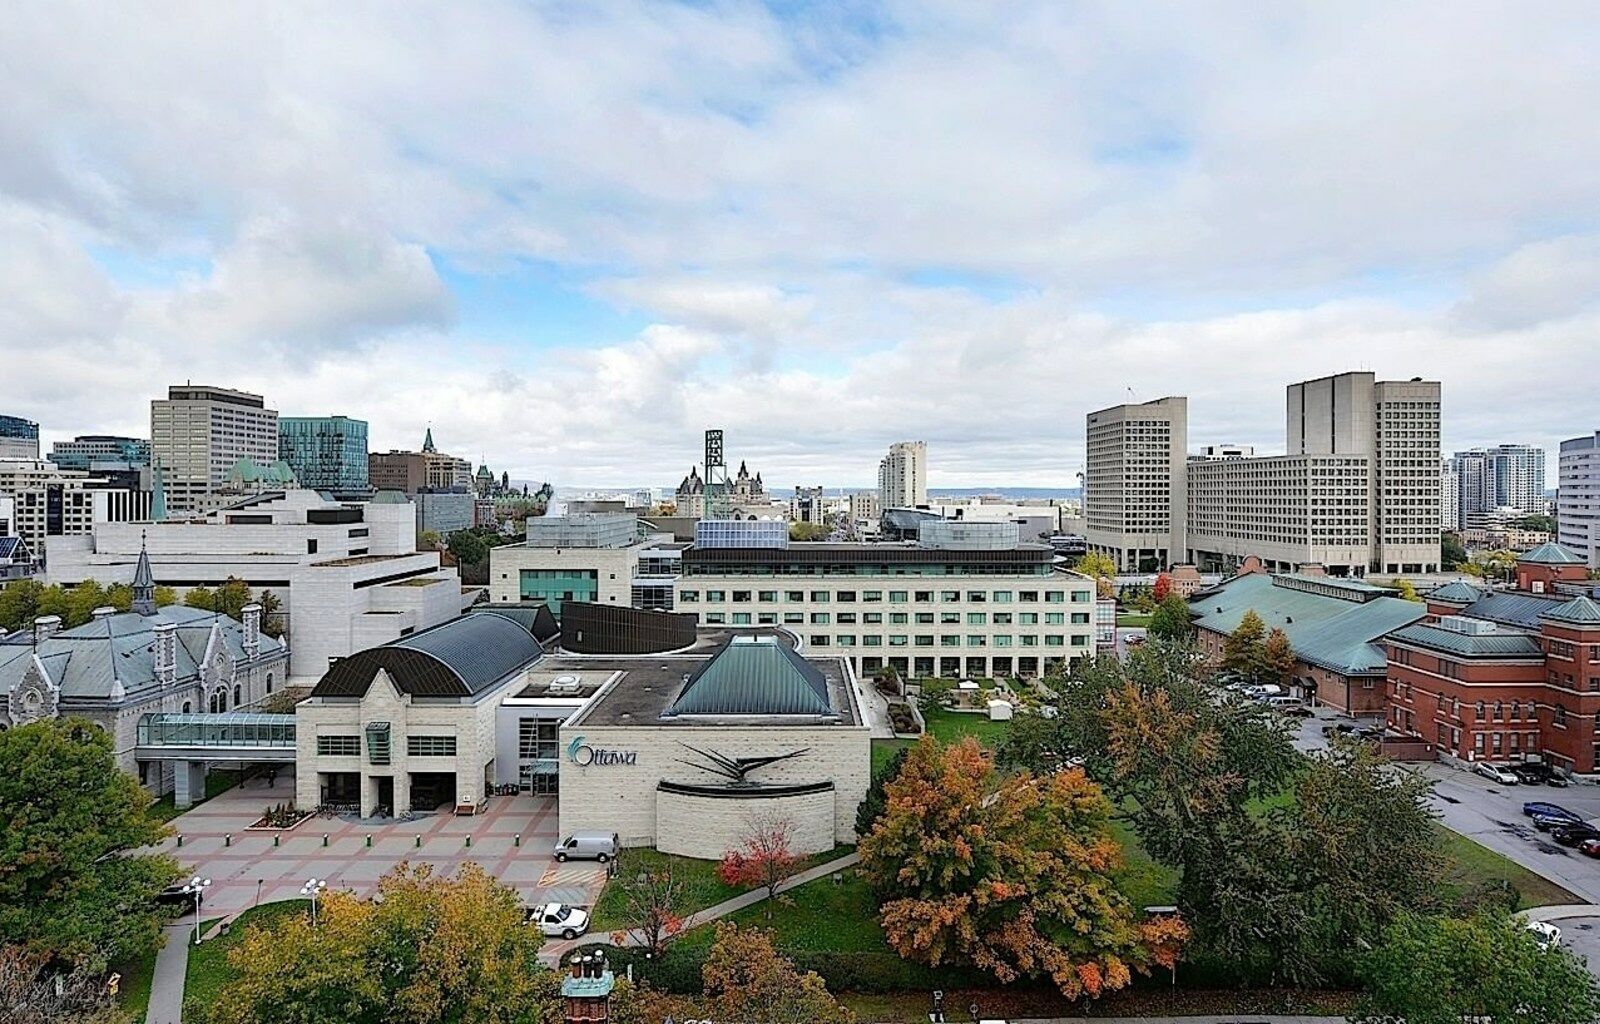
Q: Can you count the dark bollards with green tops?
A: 8